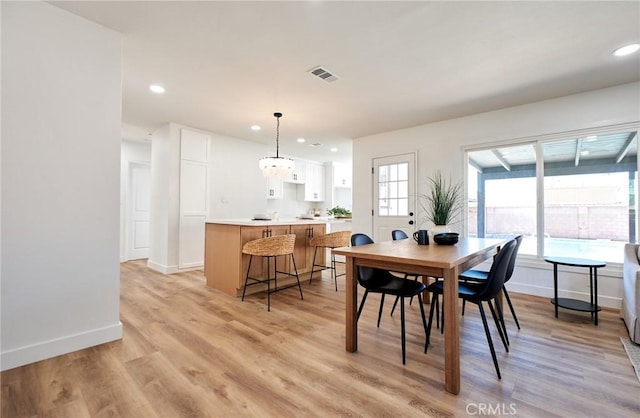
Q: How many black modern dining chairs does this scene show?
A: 4